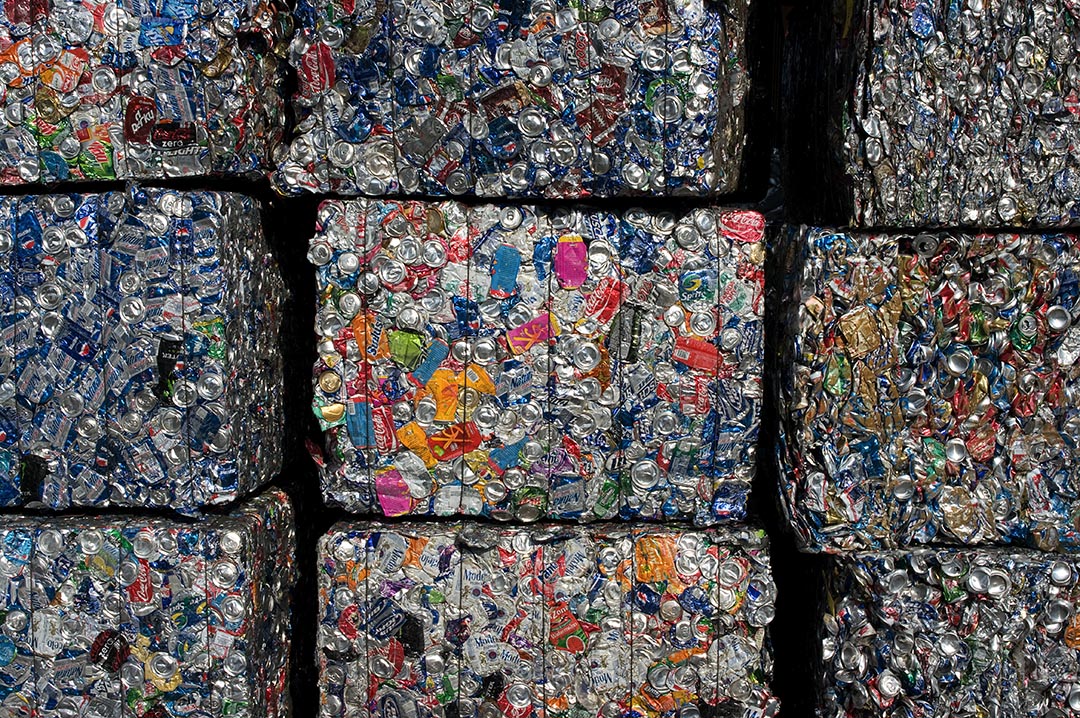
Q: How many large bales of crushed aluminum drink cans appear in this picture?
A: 9